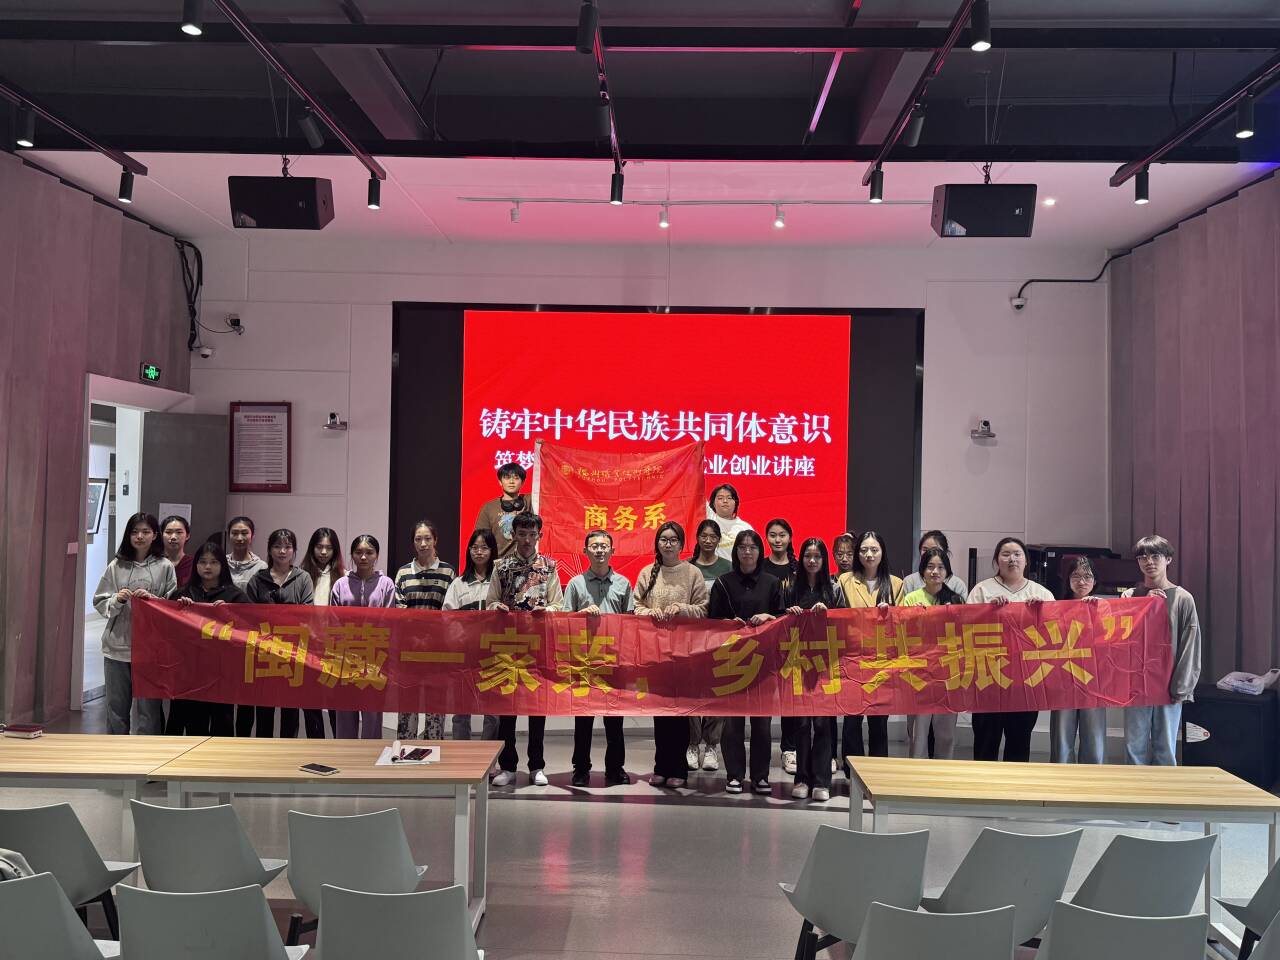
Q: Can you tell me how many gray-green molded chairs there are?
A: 13